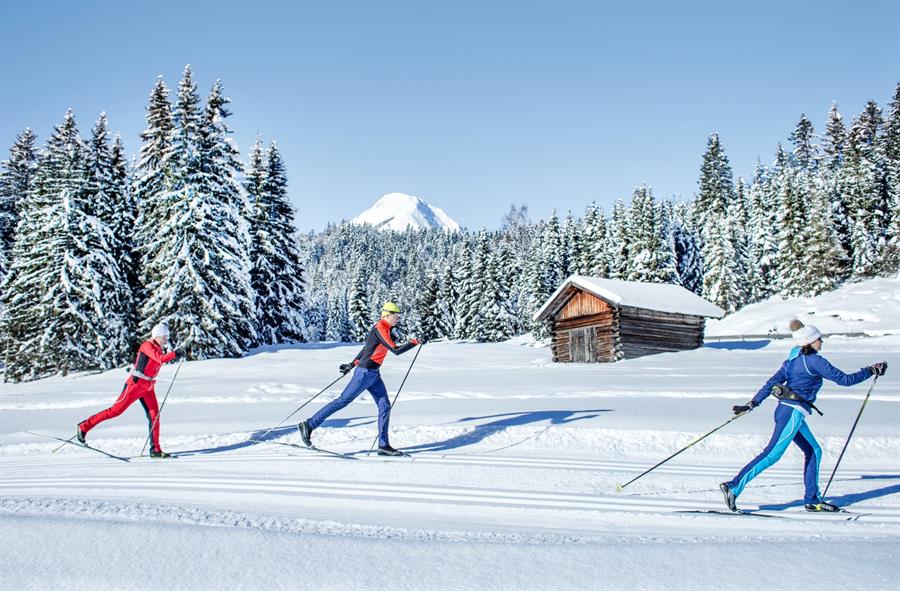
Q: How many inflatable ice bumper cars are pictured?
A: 0